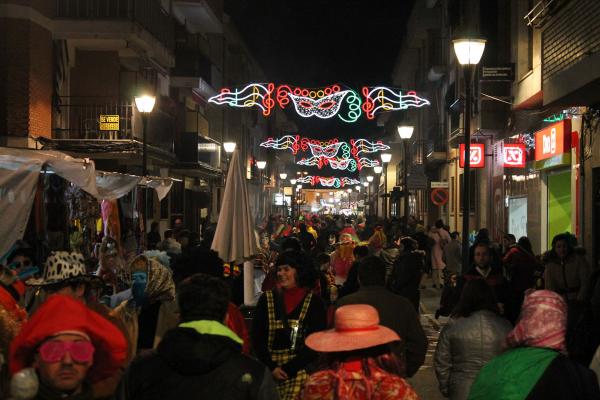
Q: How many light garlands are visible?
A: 4